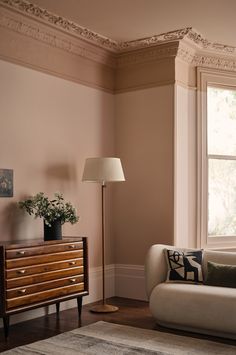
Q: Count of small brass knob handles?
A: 6